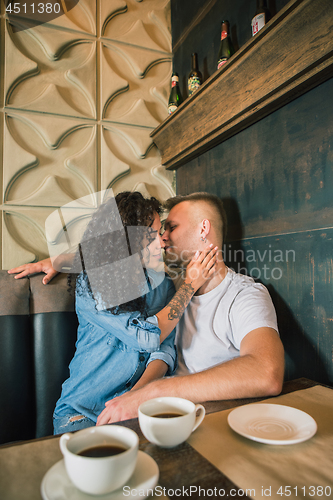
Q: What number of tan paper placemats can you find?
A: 2